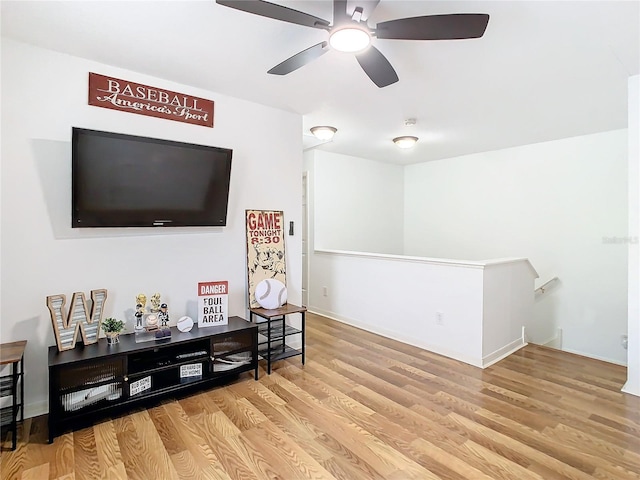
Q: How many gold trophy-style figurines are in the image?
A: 2